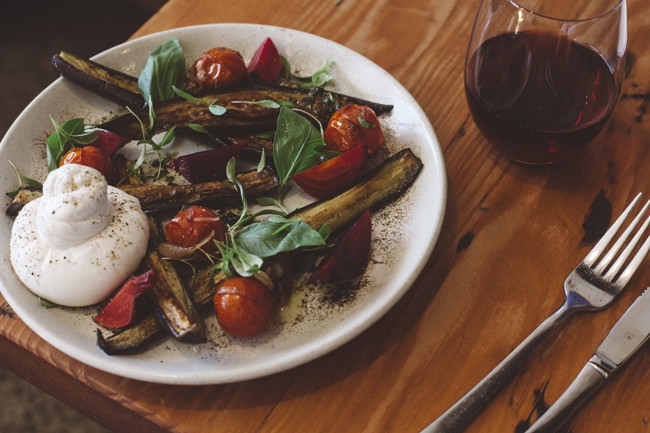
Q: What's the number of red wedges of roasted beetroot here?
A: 6